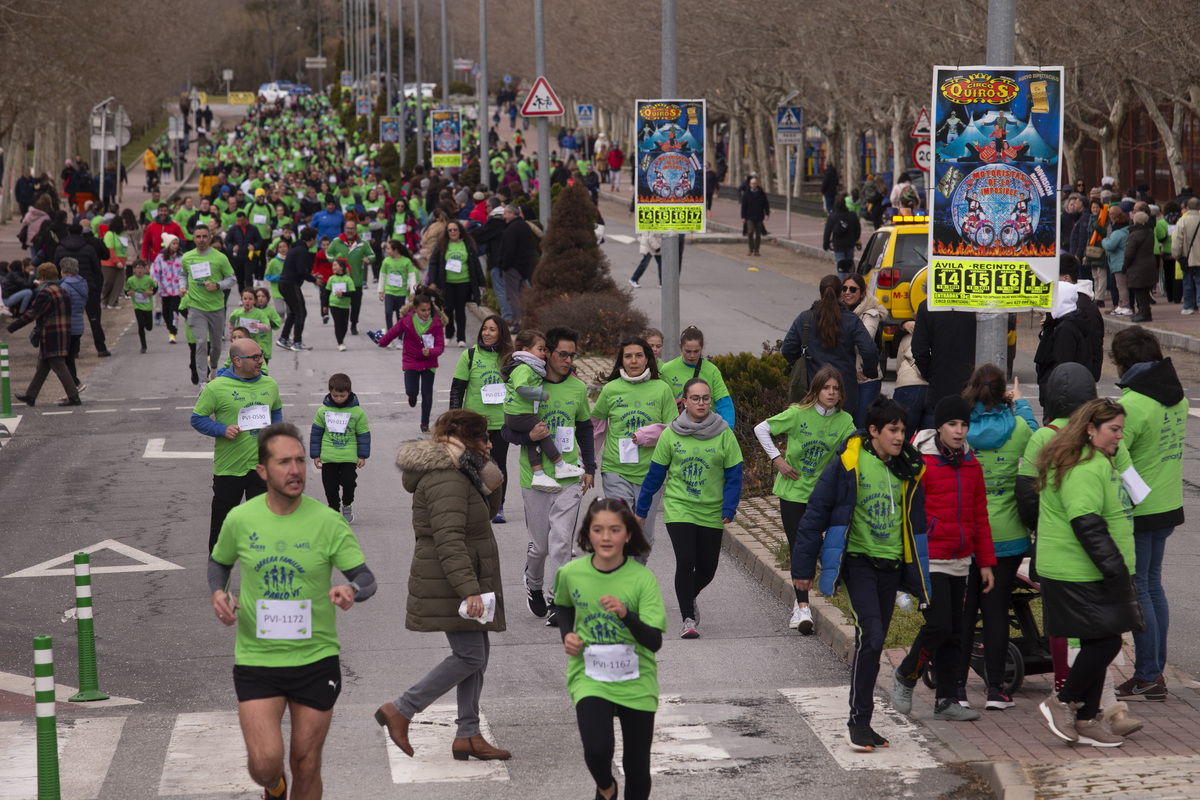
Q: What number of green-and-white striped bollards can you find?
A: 3